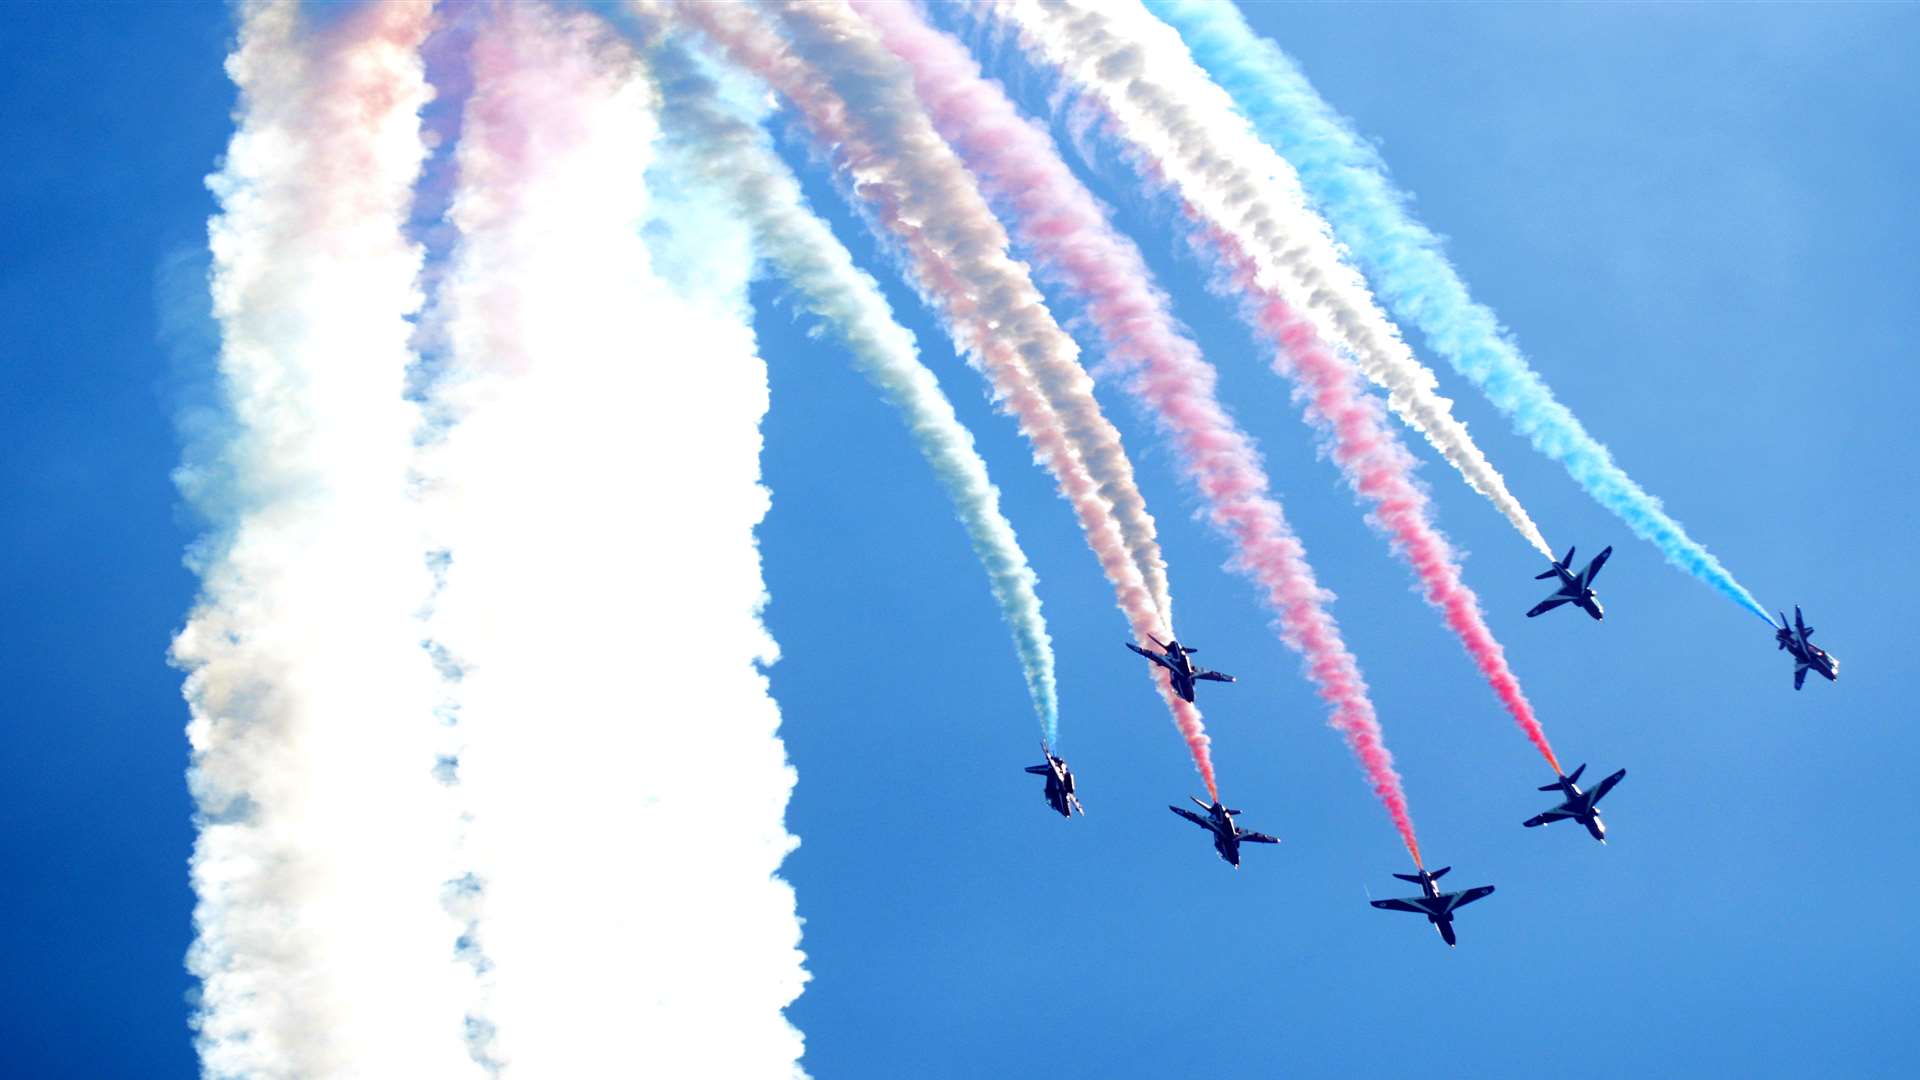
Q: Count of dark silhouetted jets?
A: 7